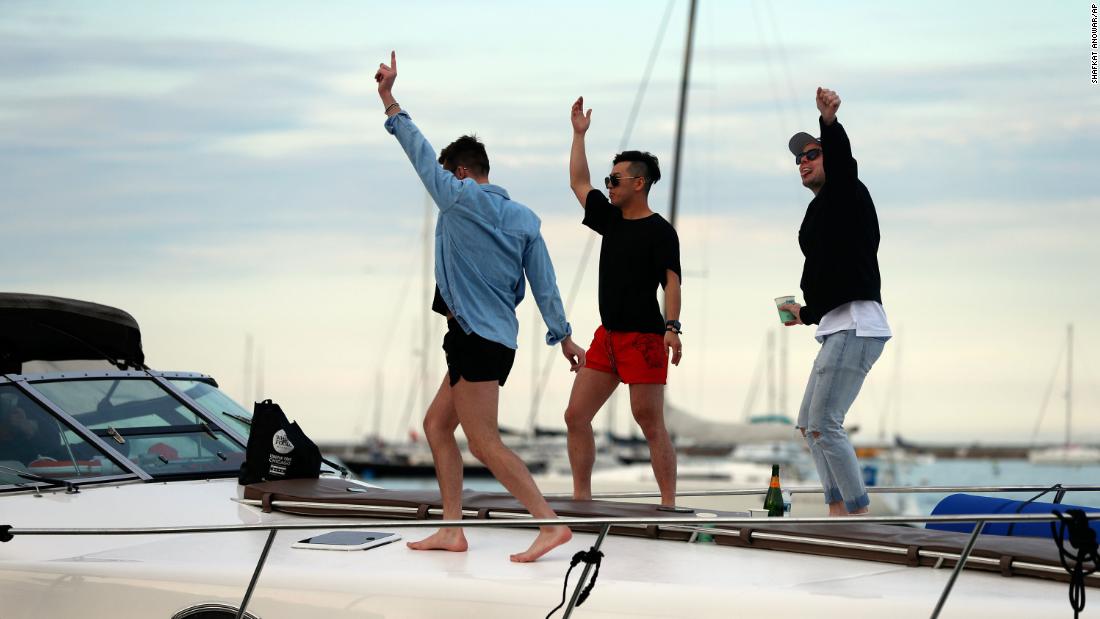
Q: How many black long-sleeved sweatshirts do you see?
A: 1